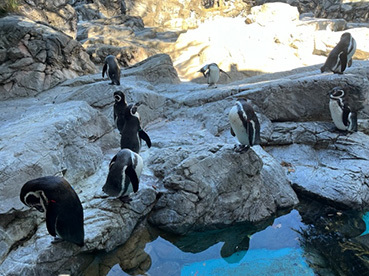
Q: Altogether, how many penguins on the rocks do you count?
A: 9